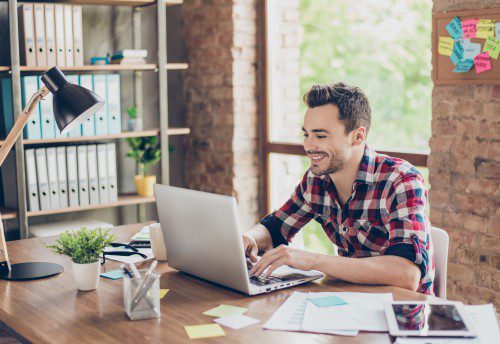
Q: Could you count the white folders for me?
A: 15